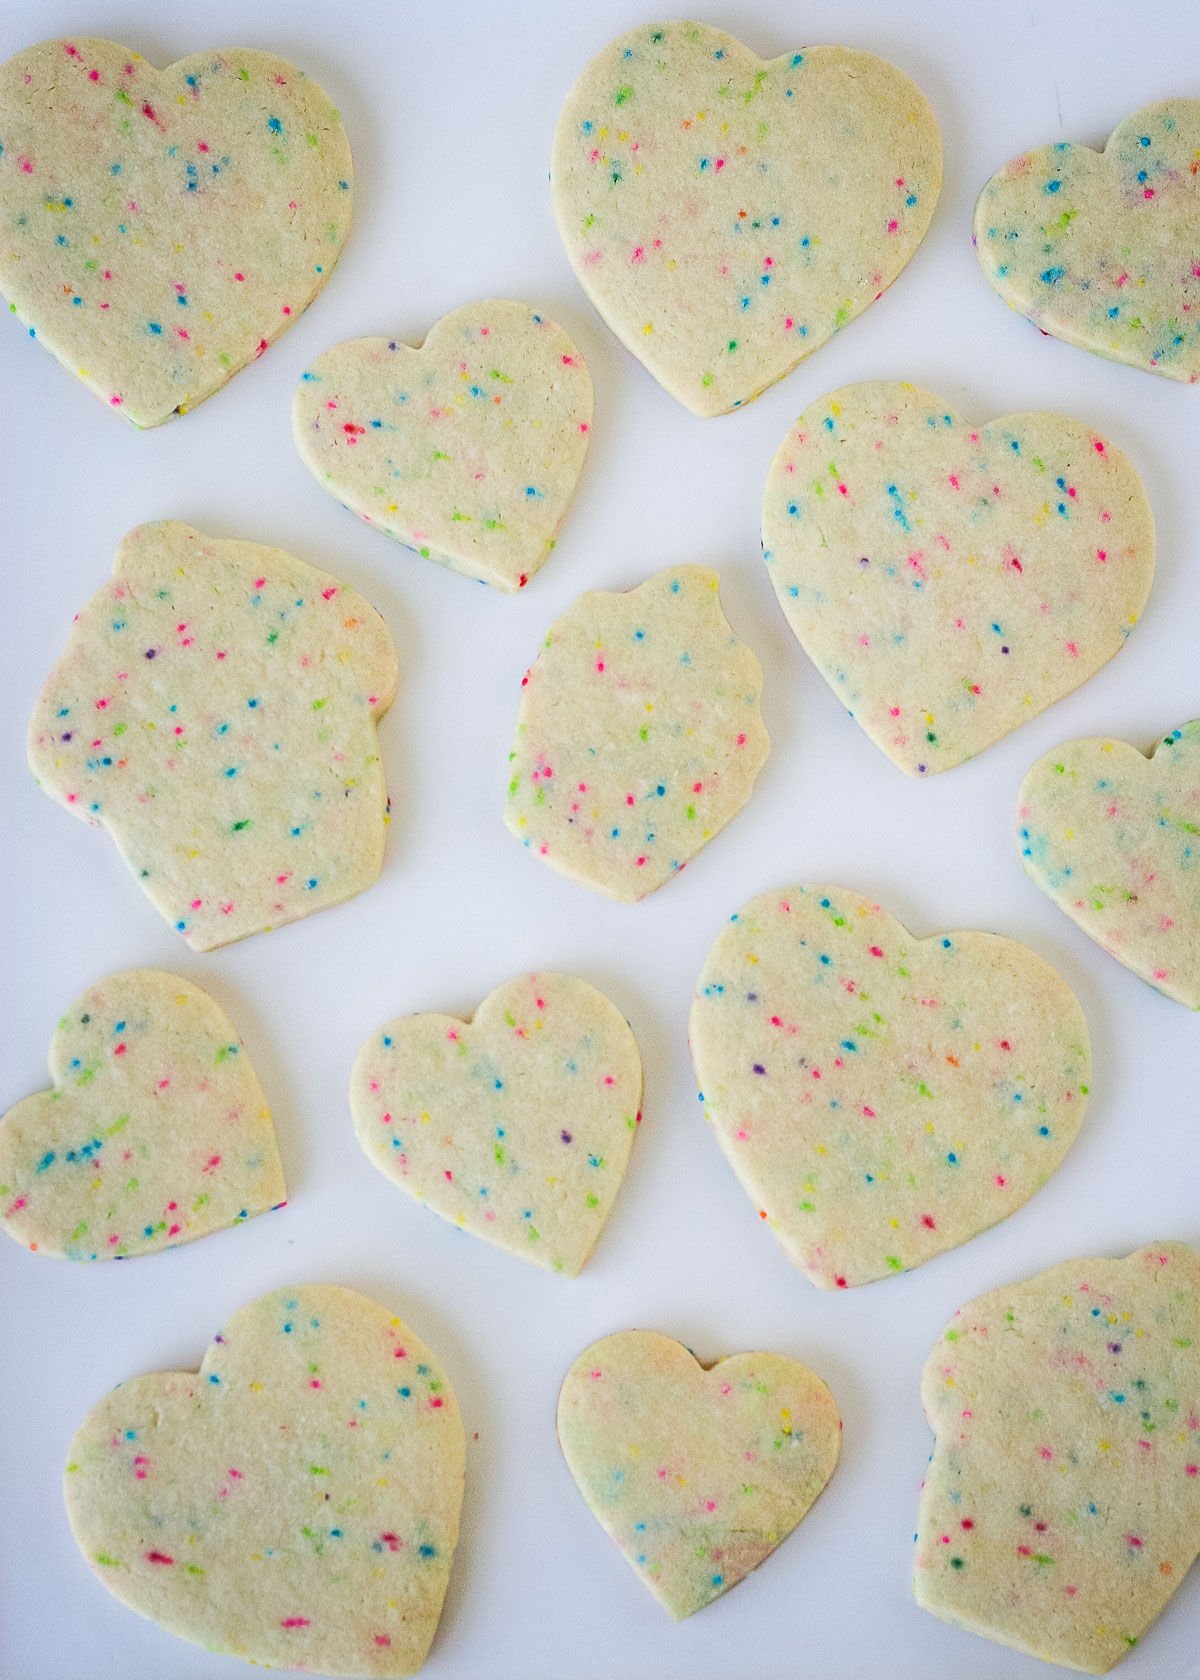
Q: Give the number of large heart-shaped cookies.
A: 5